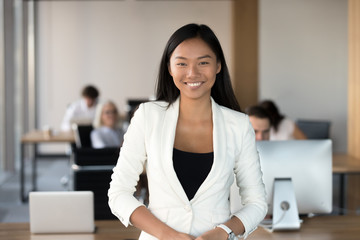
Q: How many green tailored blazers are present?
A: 0